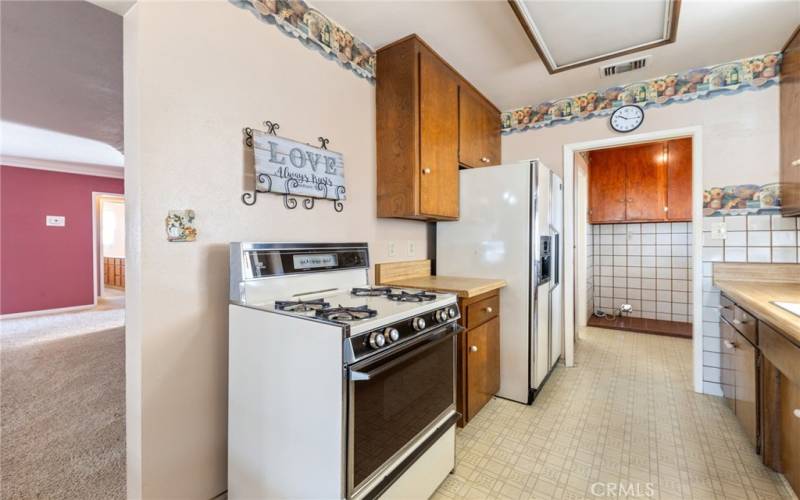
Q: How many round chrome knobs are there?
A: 5